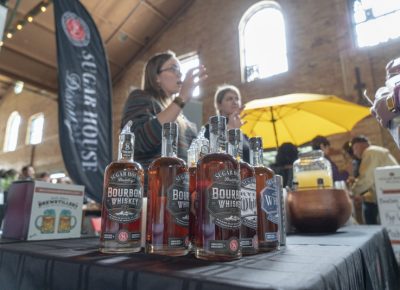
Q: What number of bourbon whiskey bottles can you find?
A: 3